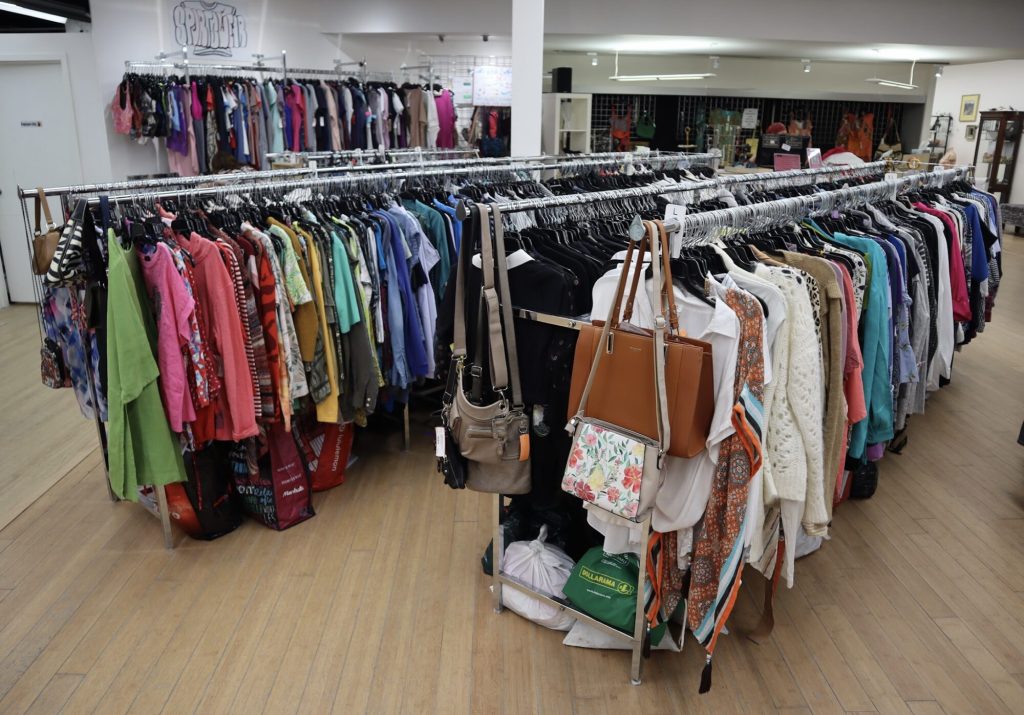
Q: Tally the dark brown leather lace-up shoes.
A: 0